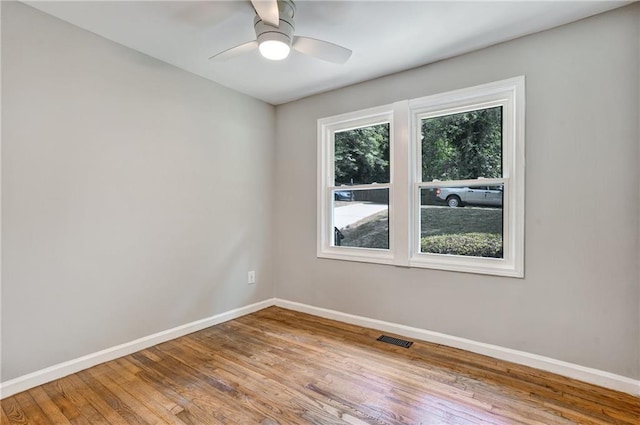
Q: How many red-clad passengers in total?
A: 0